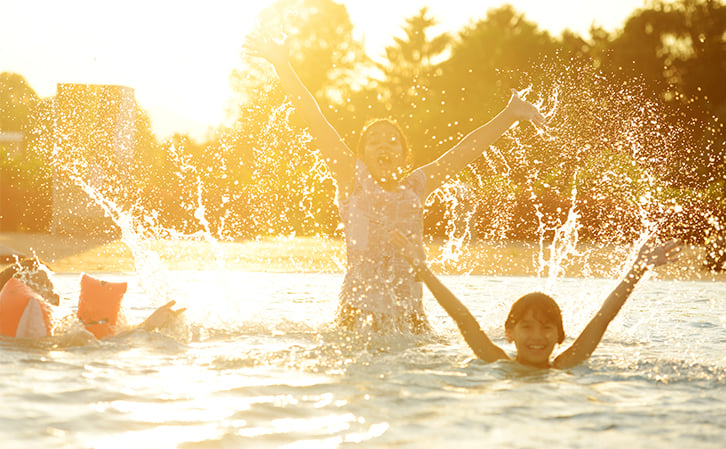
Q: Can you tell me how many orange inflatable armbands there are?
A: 2